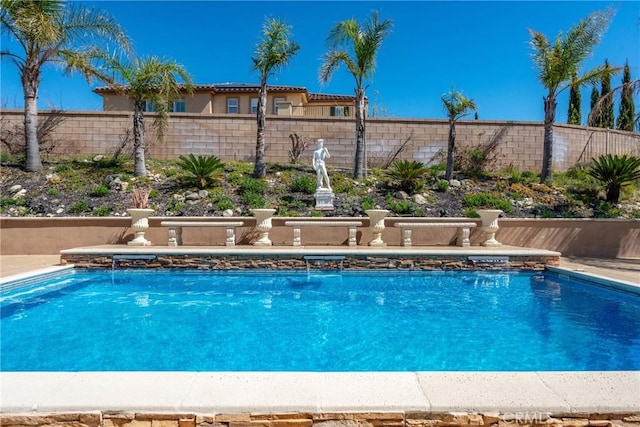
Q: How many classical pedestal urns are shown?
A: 4